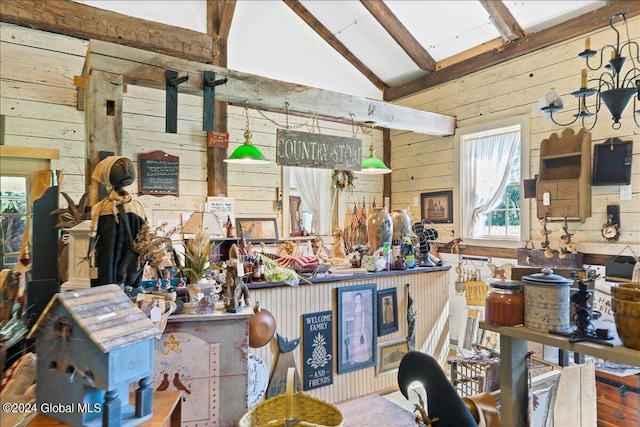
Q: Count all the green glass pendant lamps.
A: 2